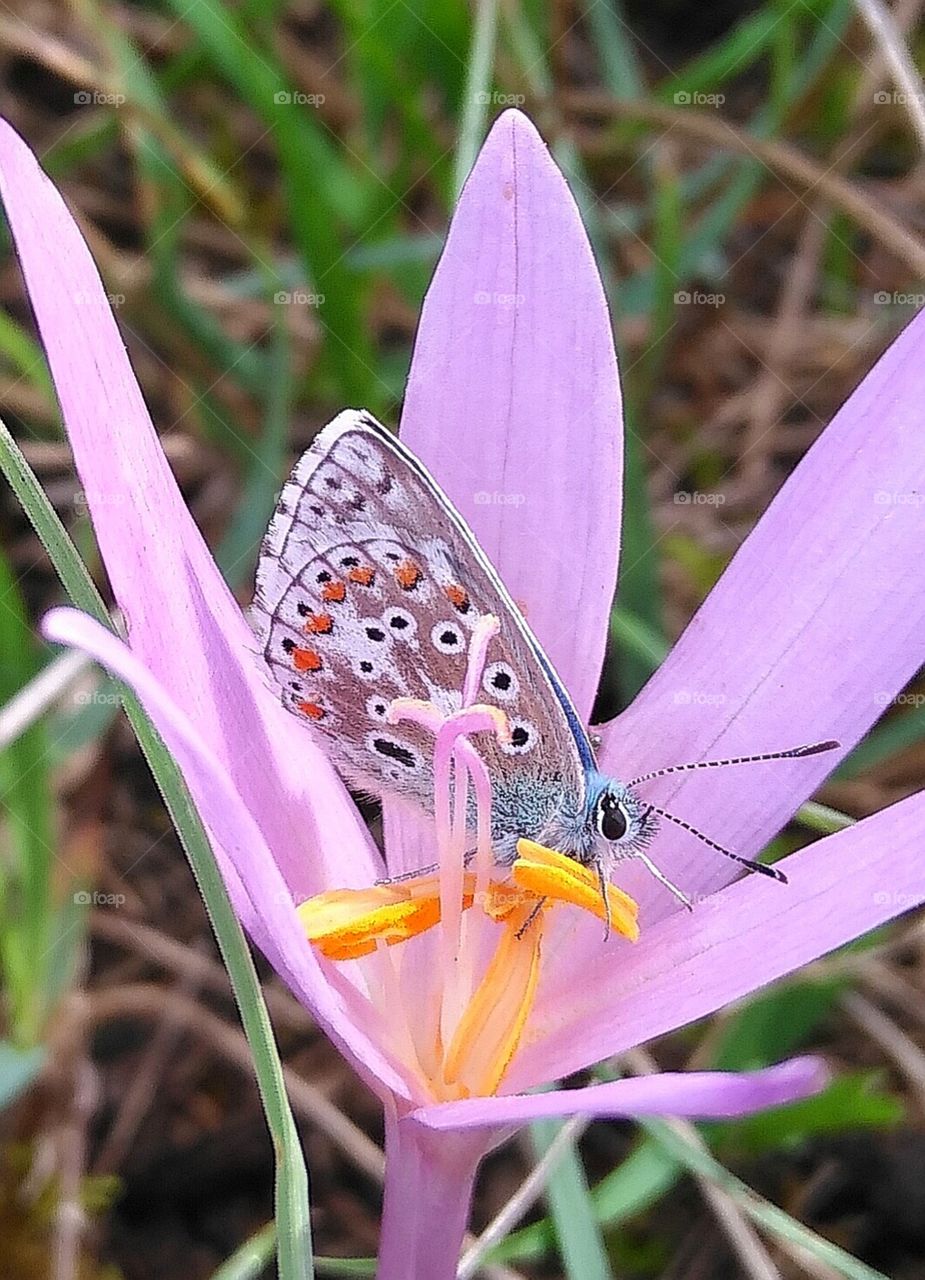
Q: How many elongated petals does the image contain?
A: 6